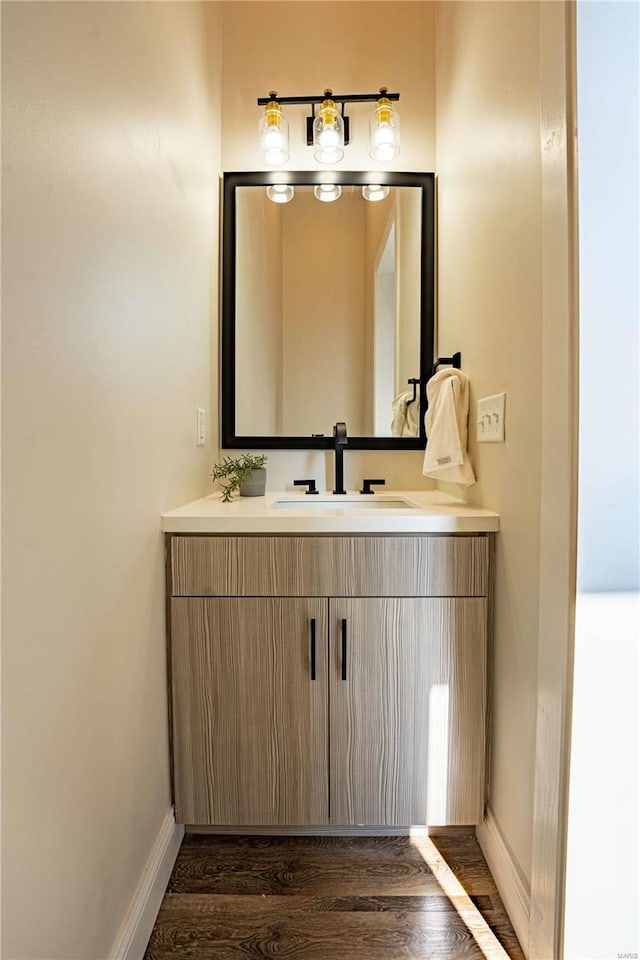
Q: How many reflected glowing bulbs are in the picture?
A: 3